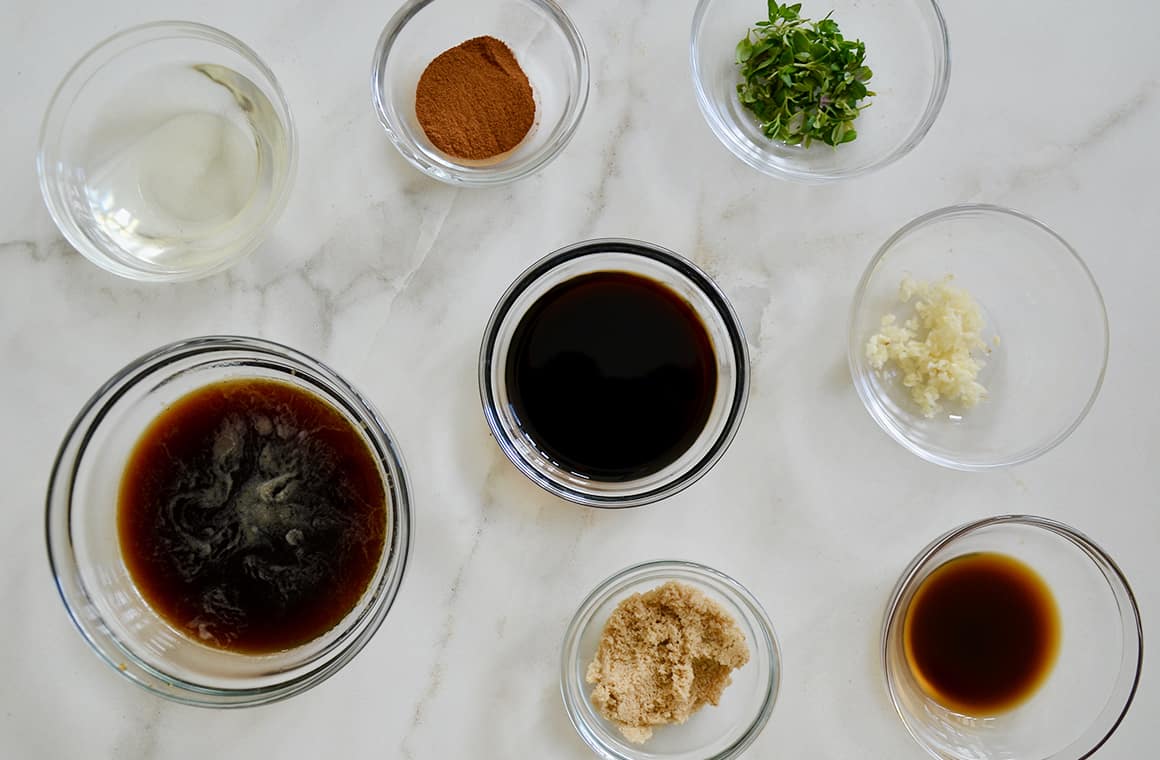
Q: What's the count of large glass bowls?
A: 1